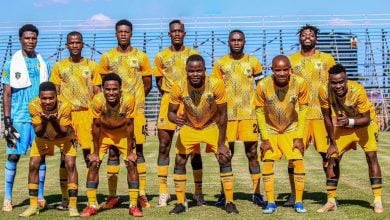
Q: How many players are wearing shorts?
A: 11